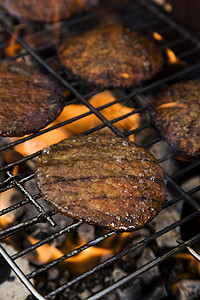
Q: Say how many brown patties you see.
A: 5